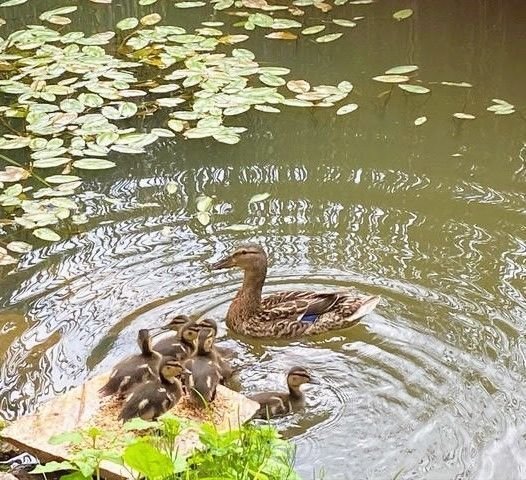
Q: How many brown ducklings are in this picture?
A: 7